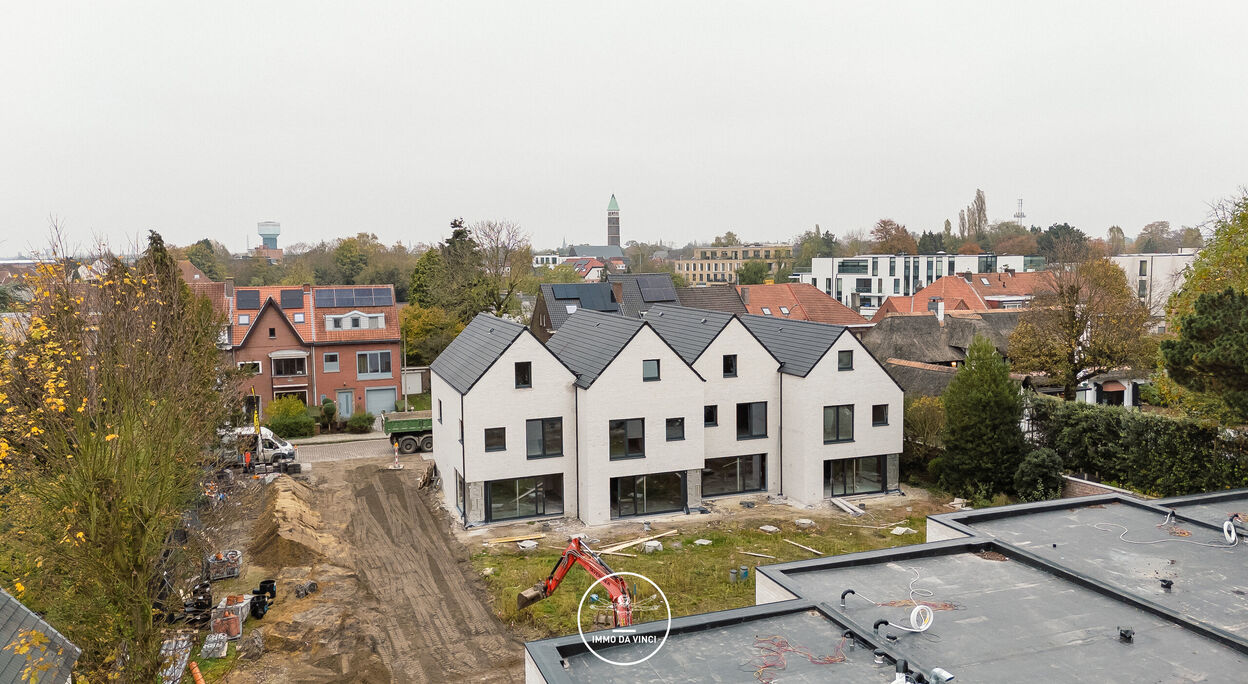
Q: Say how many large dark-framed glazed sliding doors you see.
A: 4